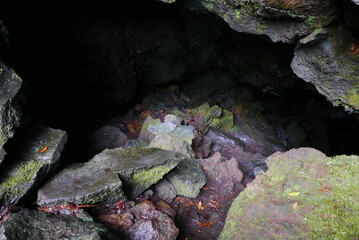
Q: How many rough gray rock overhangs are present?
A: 2